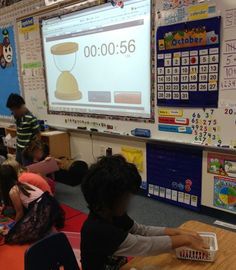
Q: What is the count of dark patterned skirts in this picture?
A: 1